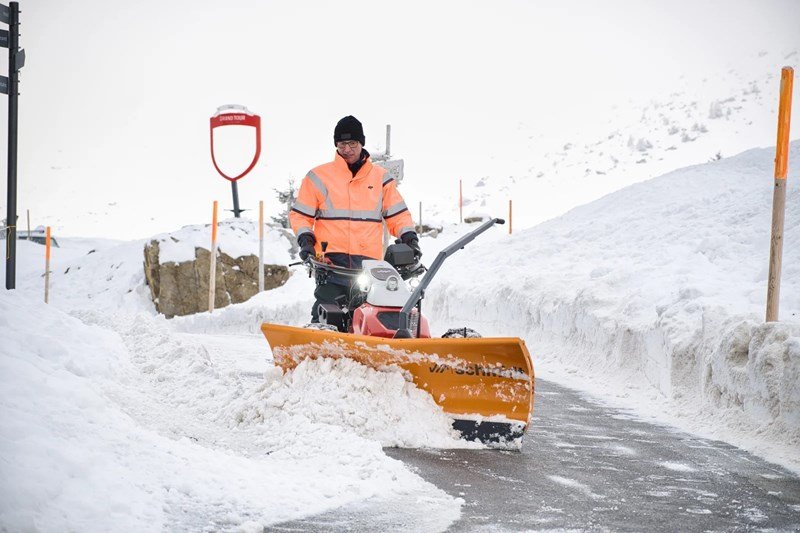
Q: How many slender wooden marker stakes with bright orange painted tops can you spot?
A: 6